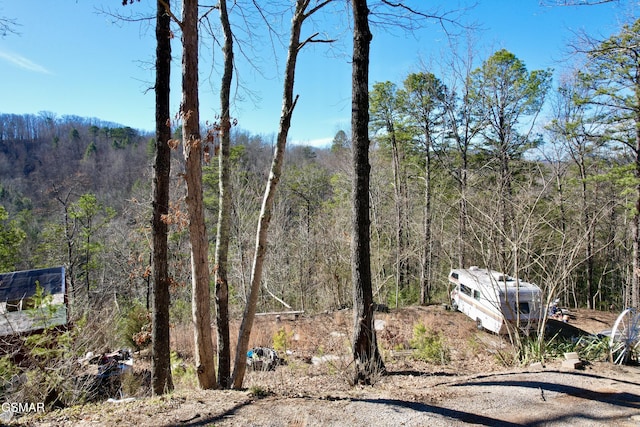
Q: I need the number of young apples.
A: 0